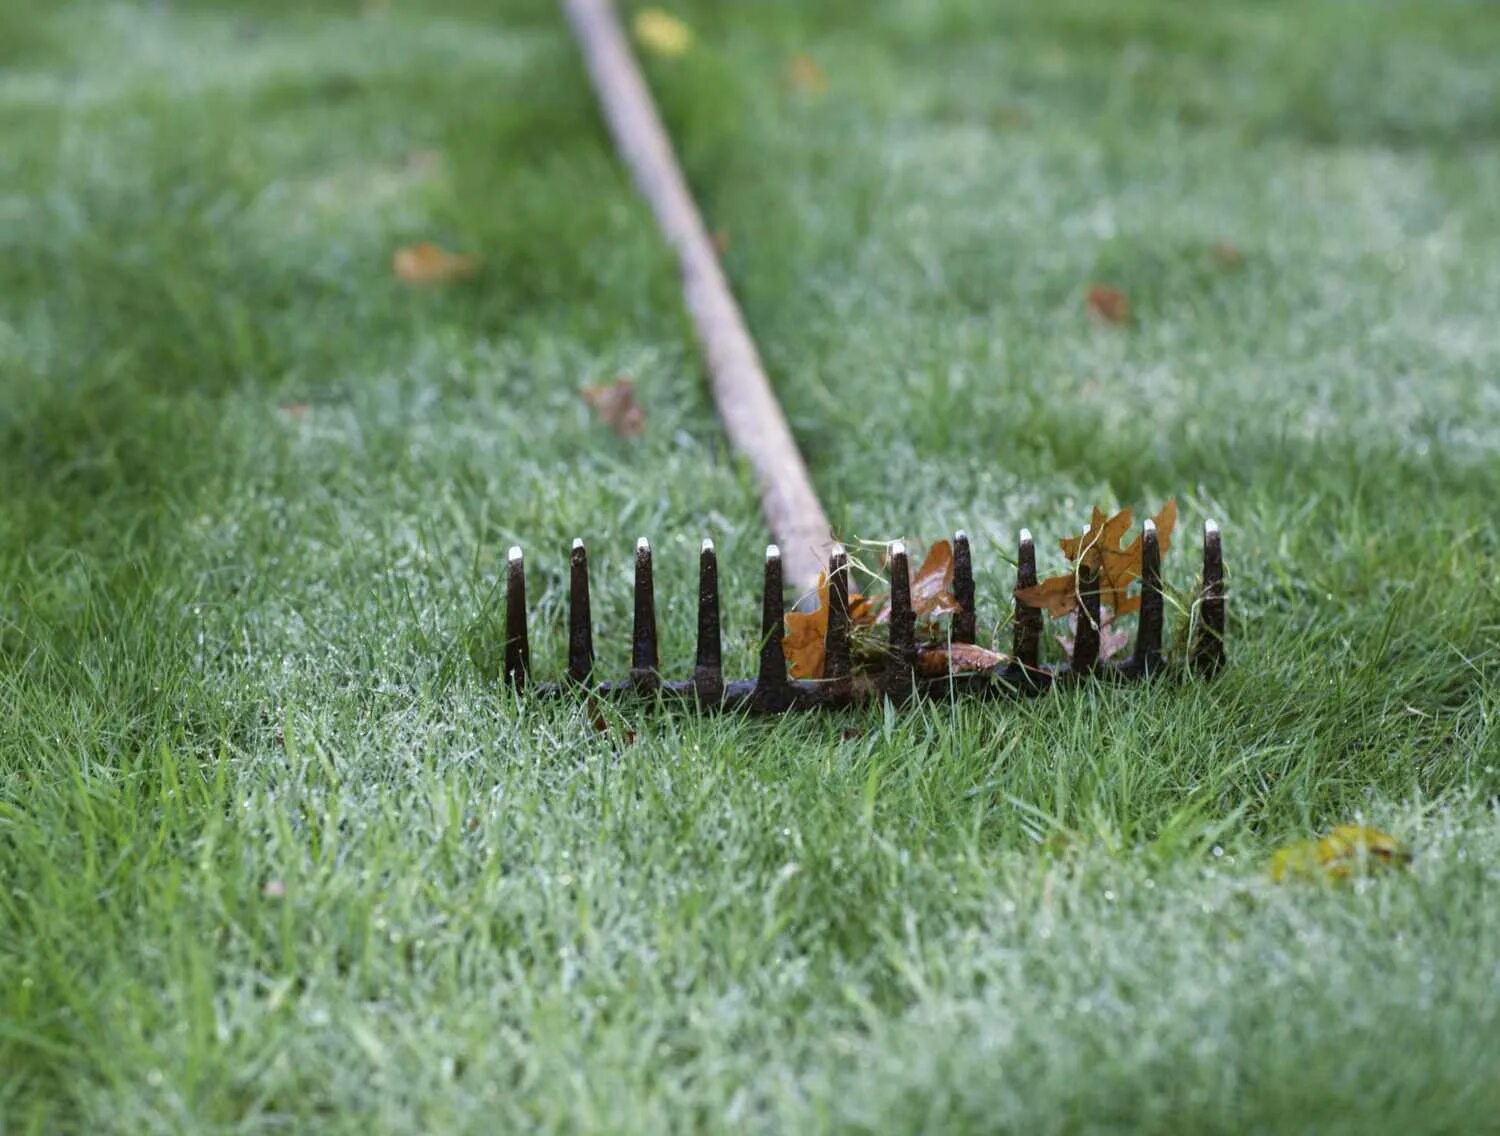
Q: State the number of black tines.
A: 12